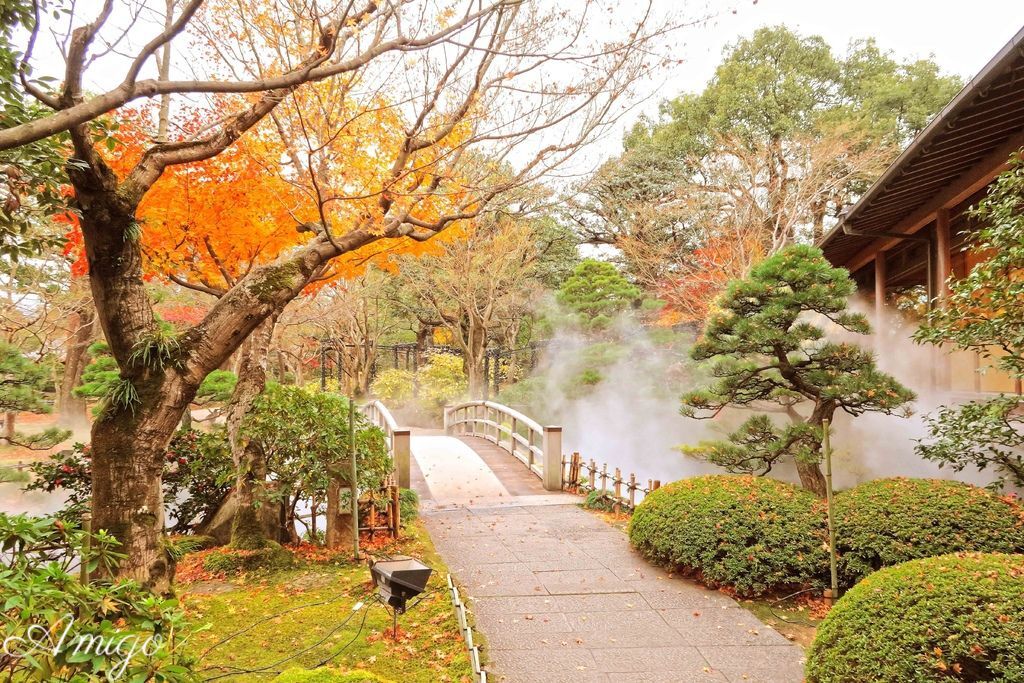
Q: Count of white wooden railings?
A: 2